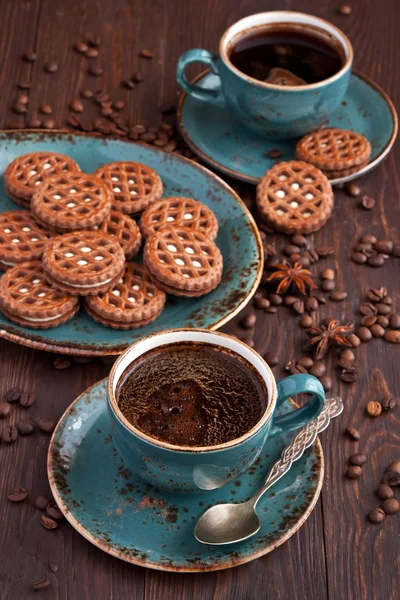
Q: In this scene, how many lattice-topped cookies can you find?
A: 12